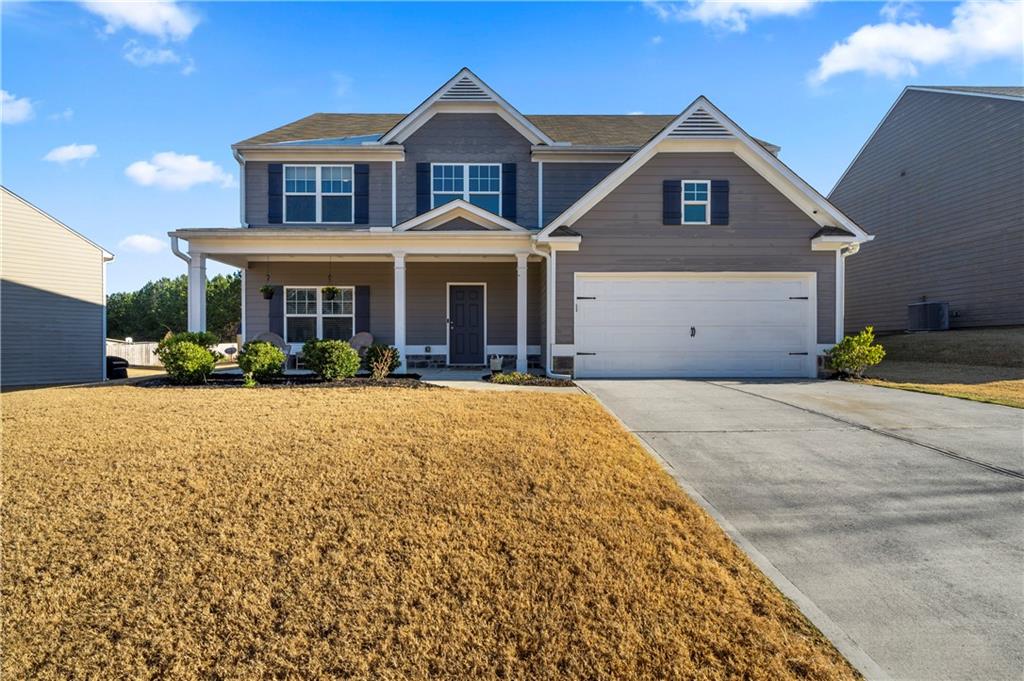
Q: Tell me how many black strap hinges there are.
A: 4